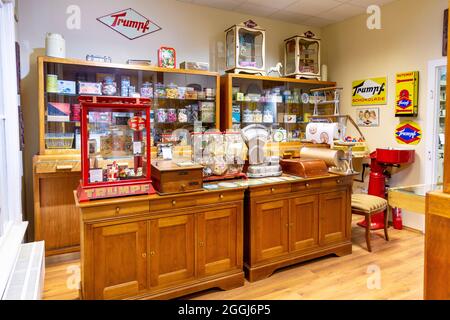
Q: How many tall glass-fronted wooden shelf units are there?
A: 2